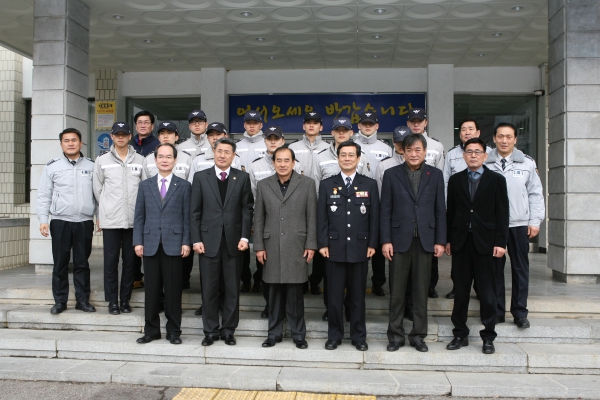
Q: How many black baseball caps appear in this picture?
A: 11